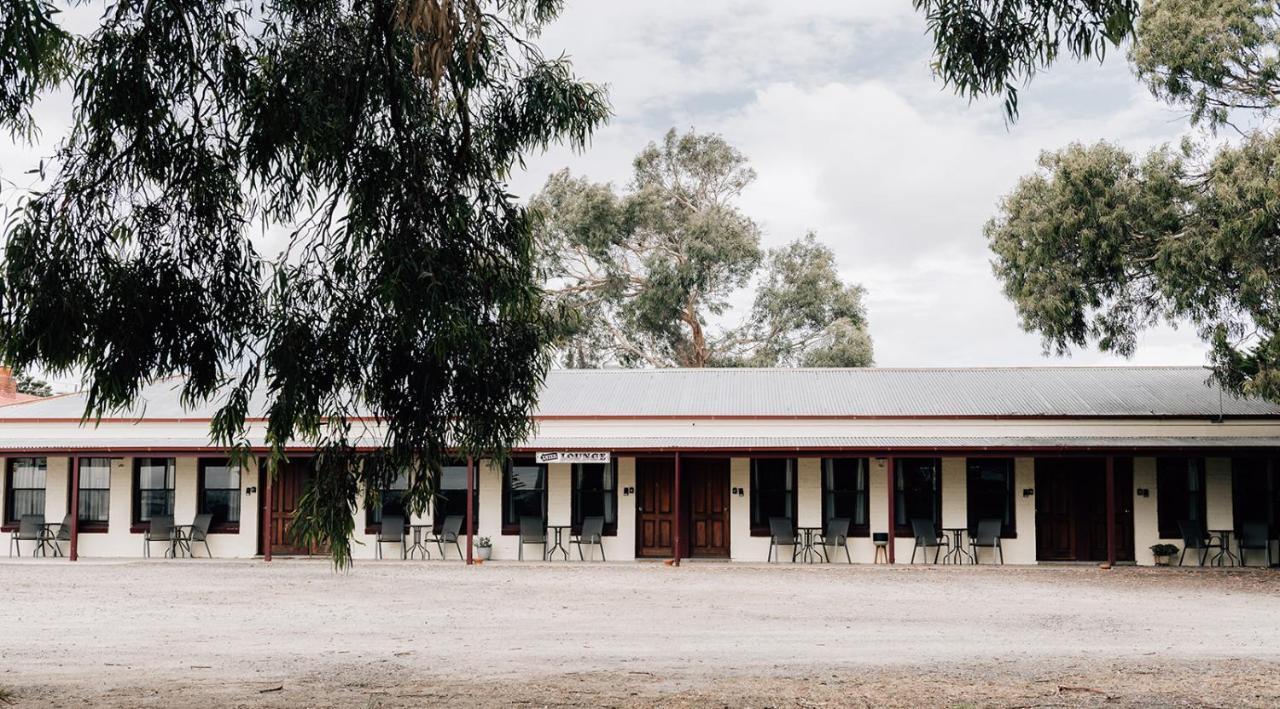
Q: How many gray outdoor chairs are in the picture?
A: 14